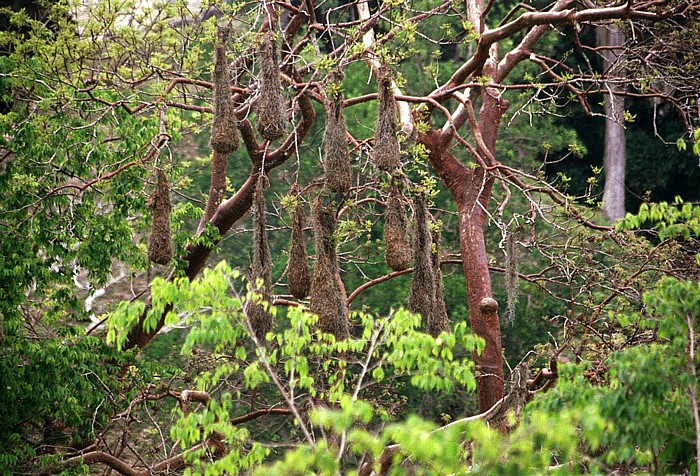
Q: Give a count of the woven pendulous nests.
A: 11